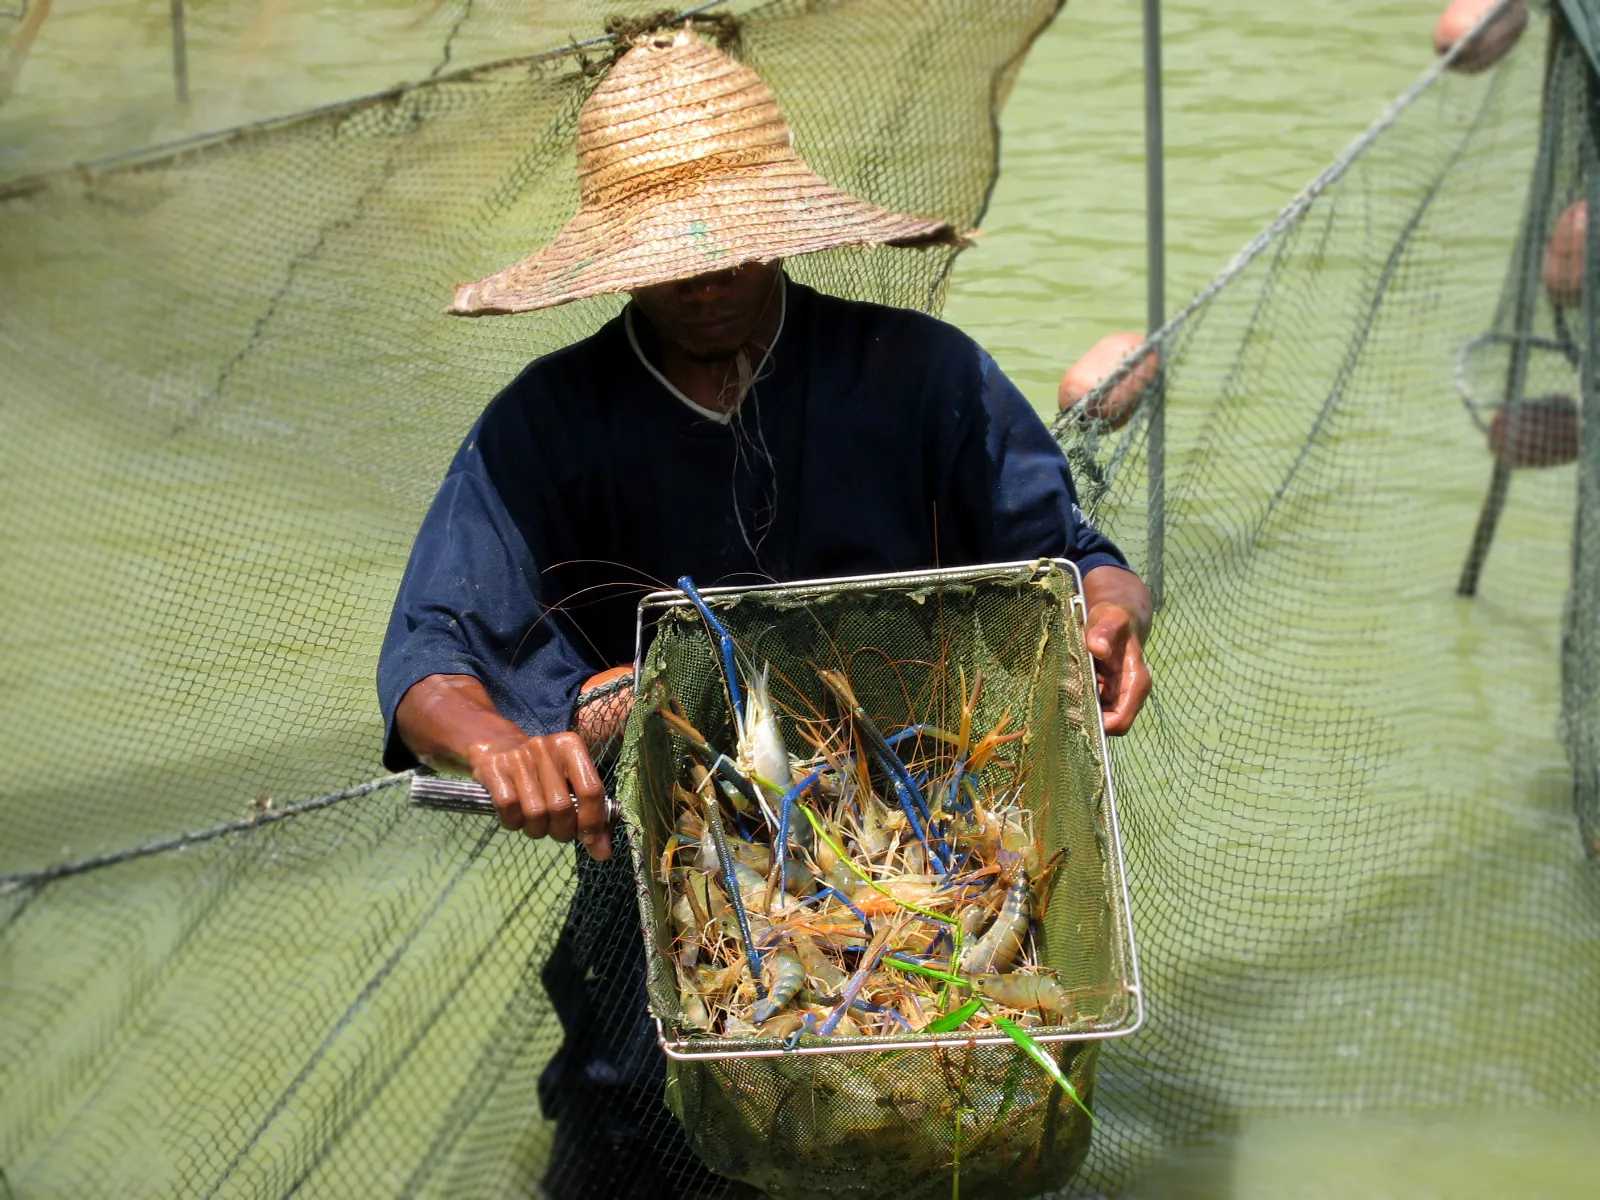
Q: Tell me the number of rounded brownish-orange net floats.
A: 5